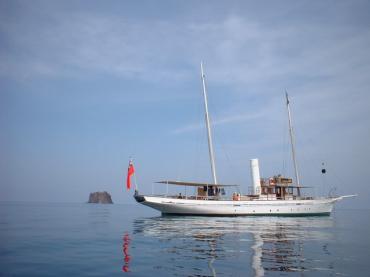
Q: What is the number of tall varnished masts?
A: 2